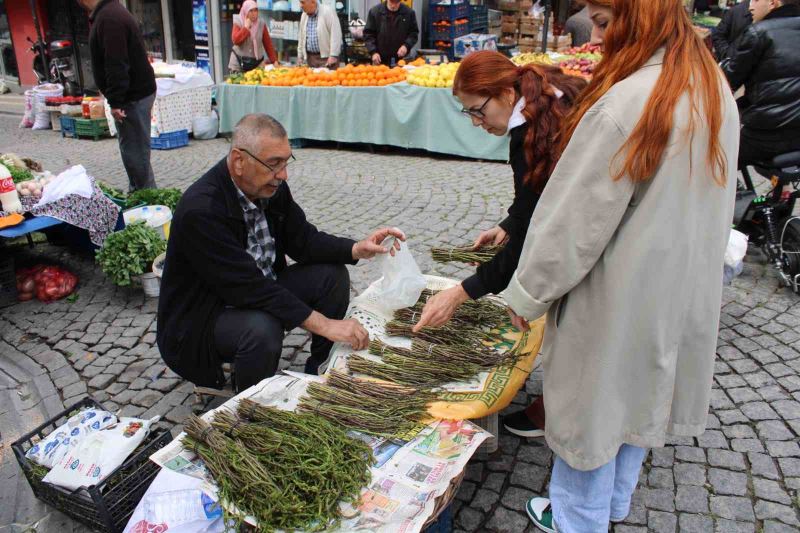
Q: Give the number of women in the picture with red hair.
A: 2